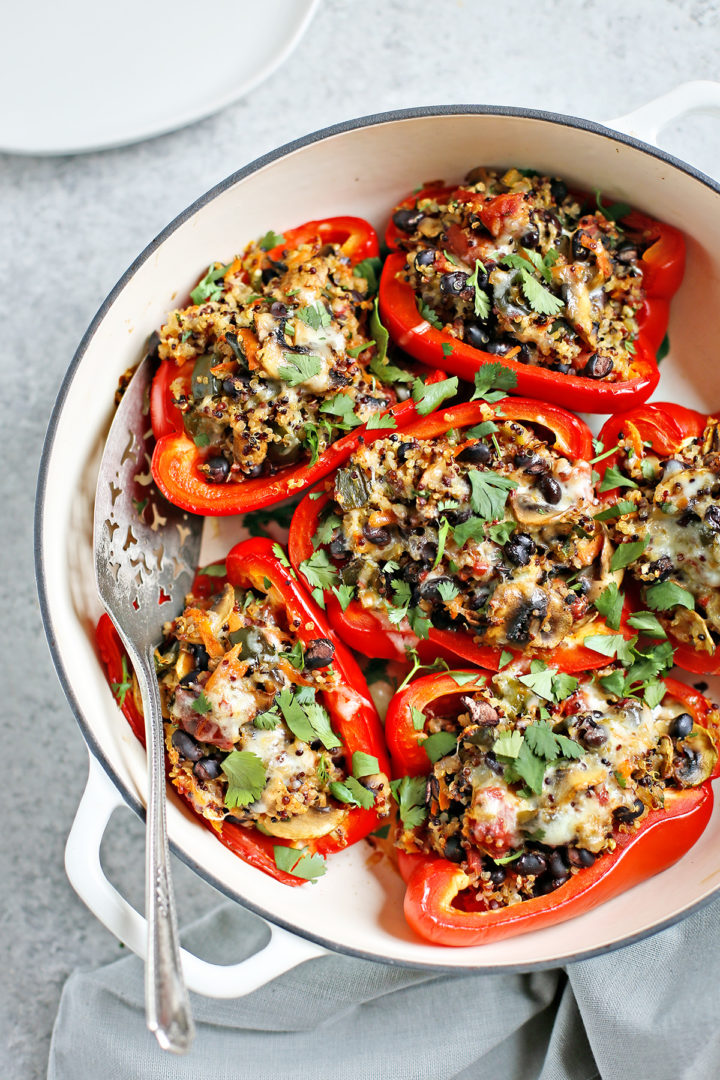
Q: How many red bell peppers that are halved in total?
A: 6